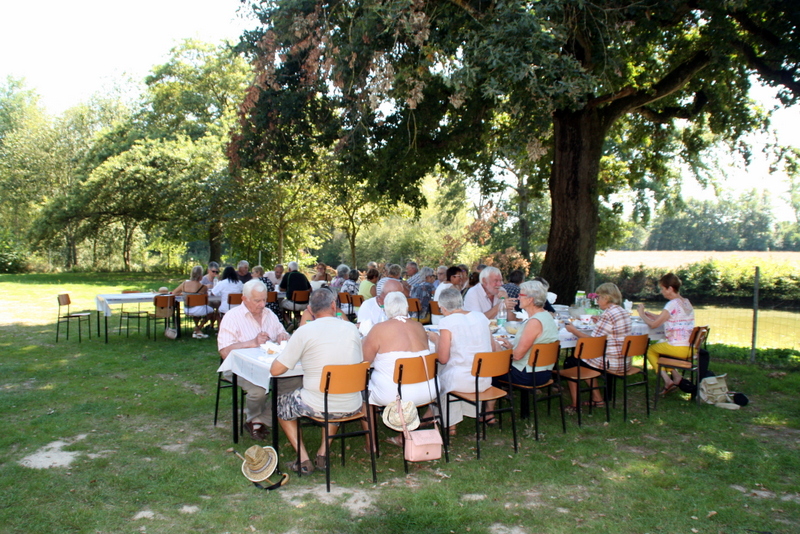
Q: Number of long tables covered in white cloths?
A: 2